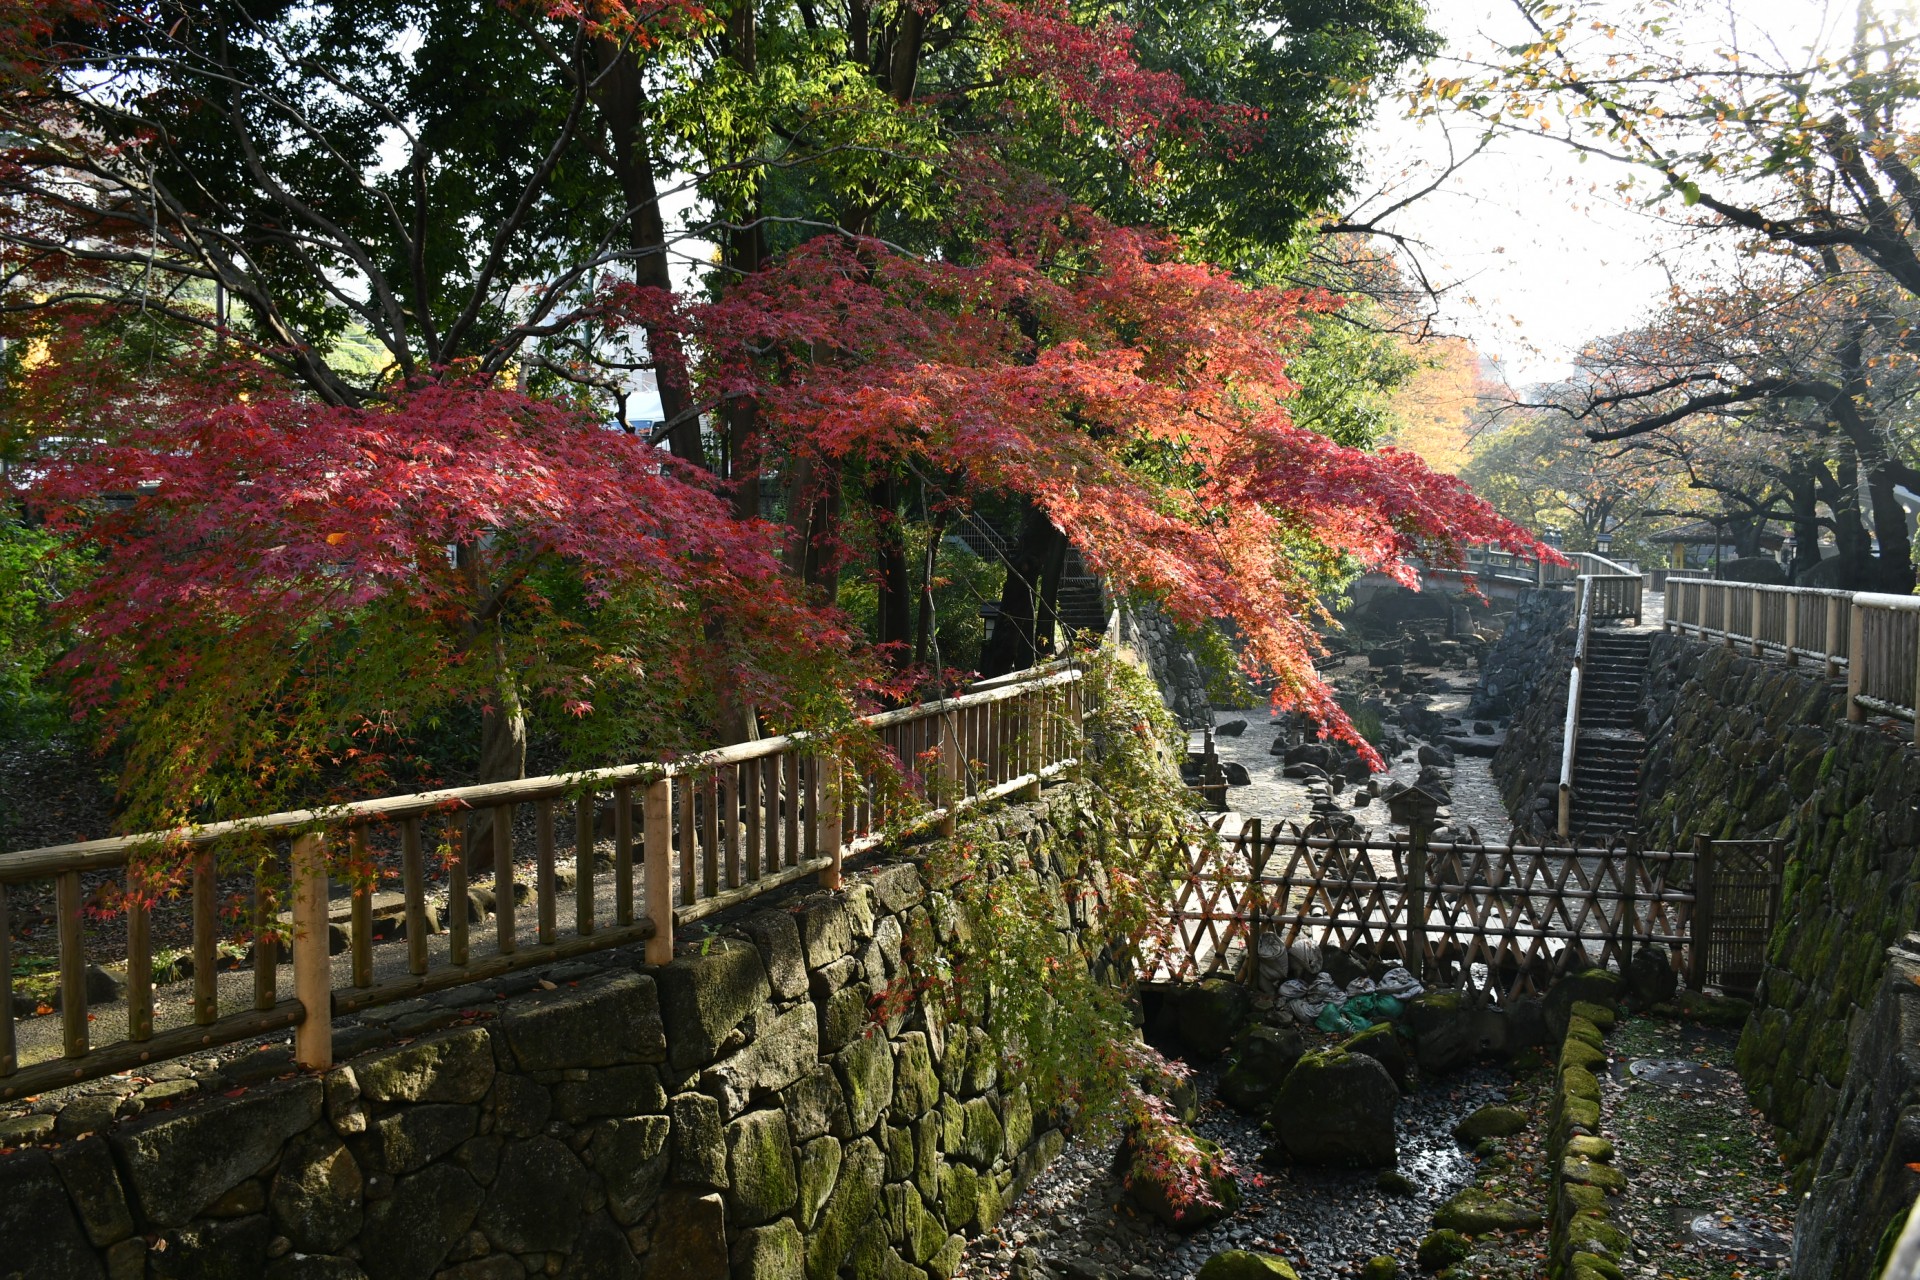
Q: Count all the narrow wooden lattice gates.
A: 1